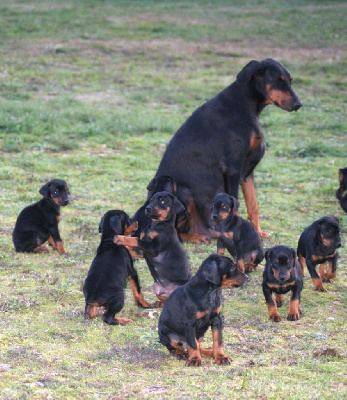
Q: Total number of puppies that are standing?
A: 2